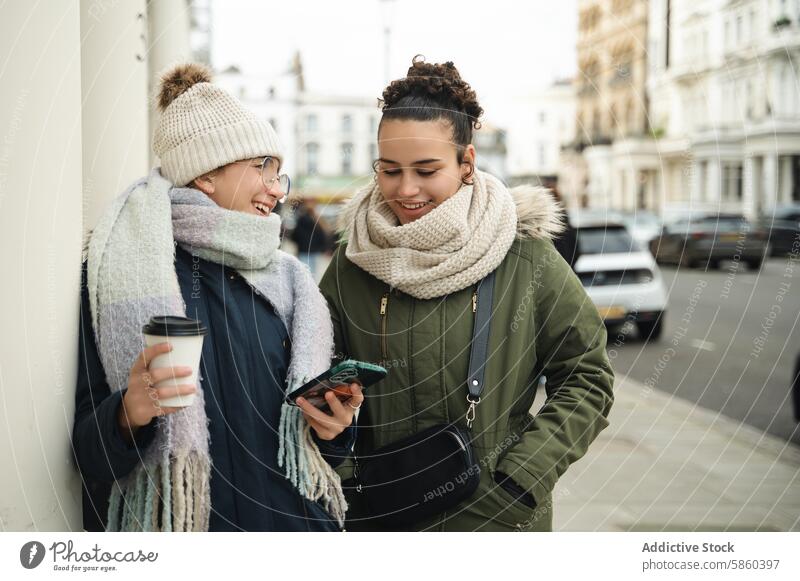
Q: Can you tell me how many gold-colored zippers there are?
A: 2